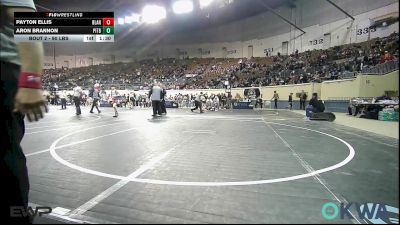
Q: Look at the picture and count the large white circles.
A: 1